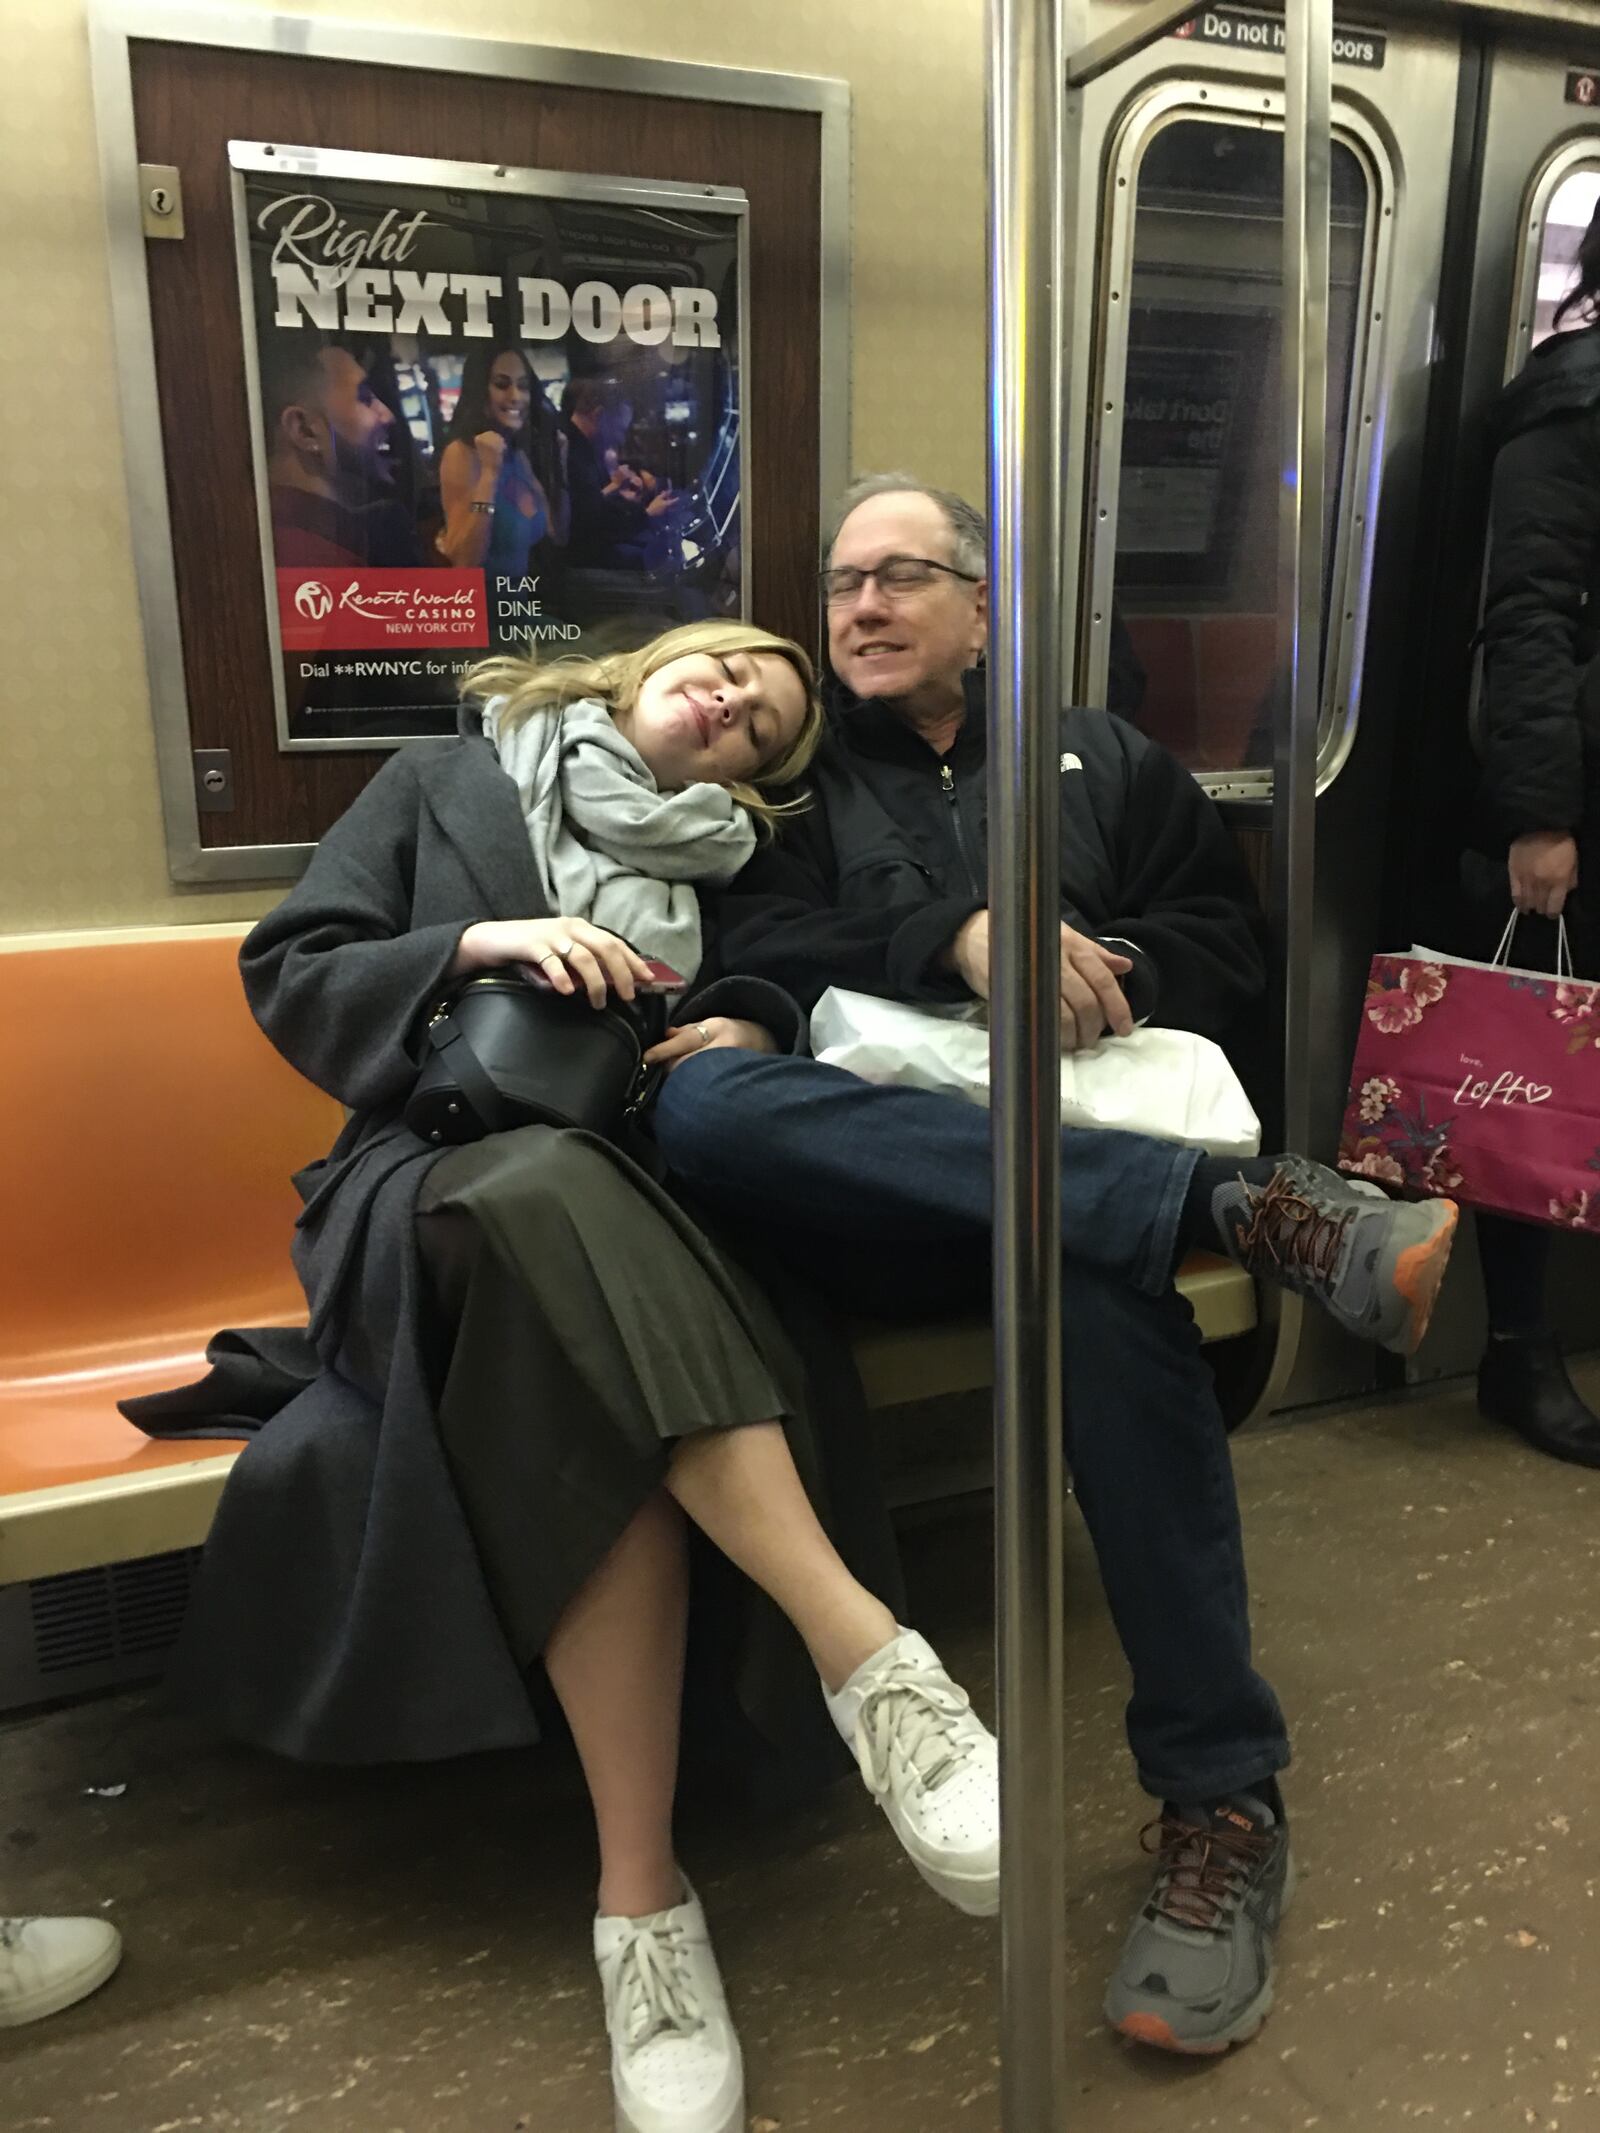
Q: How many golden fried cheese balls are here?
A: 0